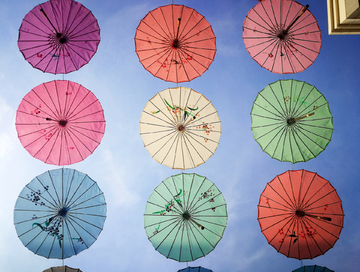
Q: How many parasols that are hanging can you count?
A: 12